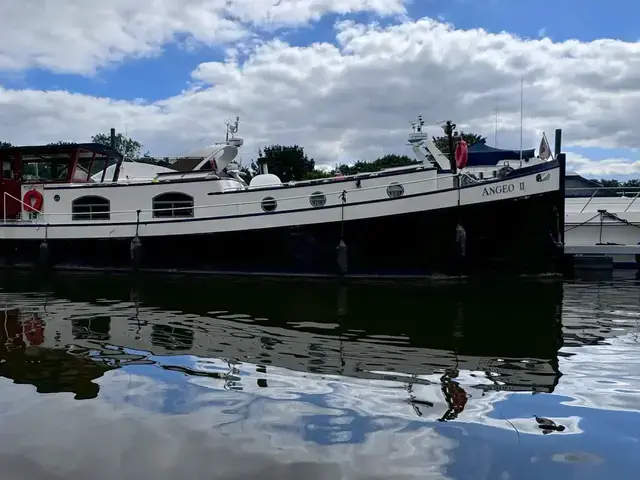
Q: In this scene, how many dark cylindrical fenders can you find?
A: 4